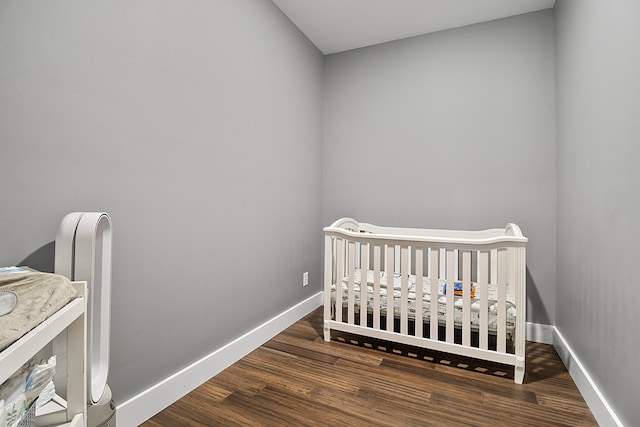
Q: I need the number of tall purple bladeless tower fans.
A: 0